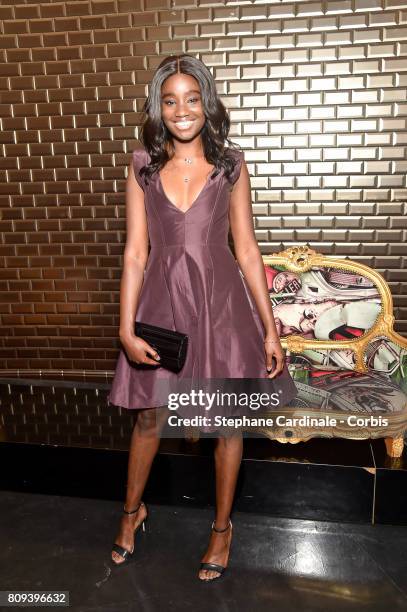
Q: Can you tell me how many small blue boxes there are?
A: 0